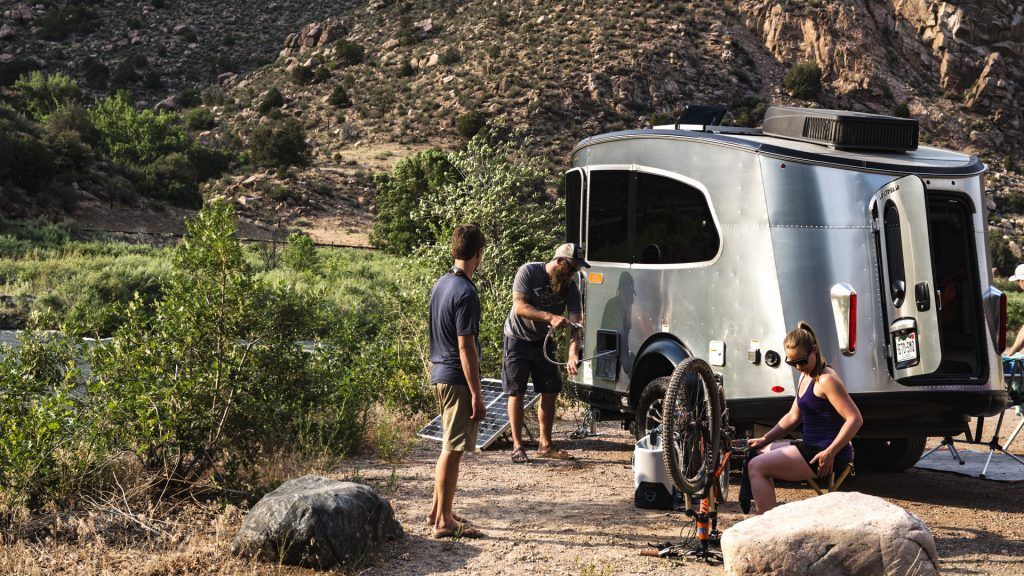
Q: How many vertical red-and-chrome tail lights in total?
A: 2